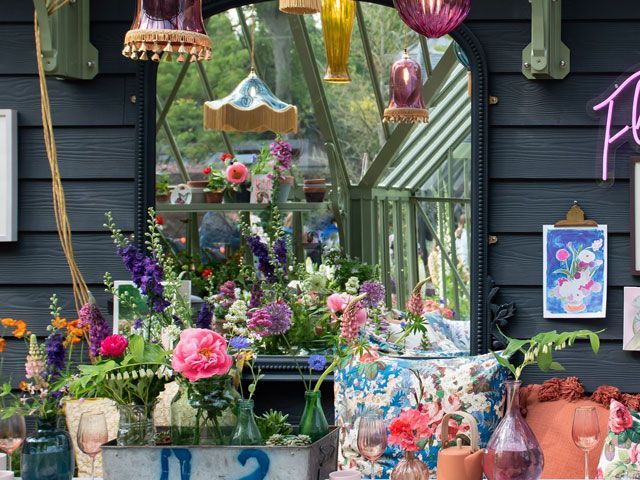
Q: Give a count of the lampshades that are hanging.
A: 6